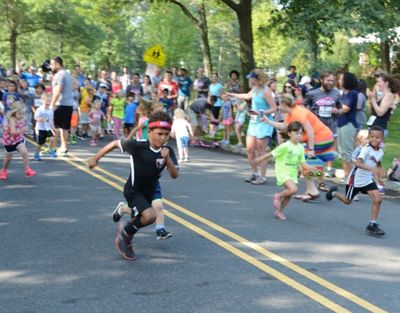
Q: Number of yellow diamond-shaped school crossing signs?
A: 1